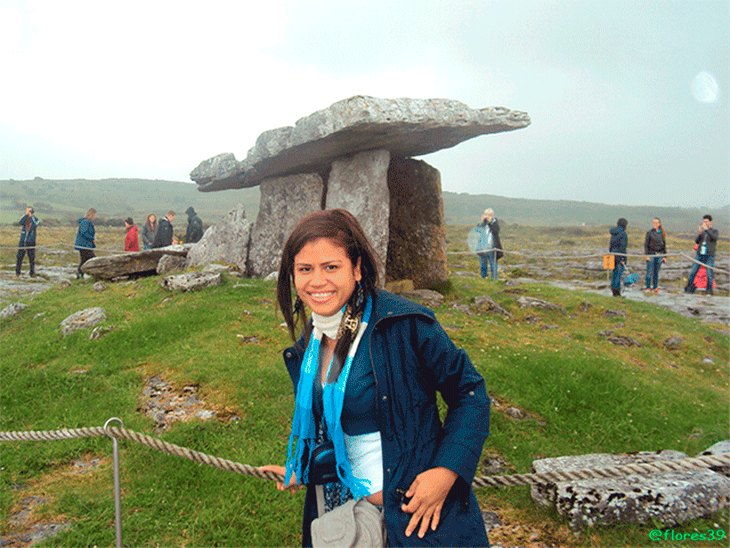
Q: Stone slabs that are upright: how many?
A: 3